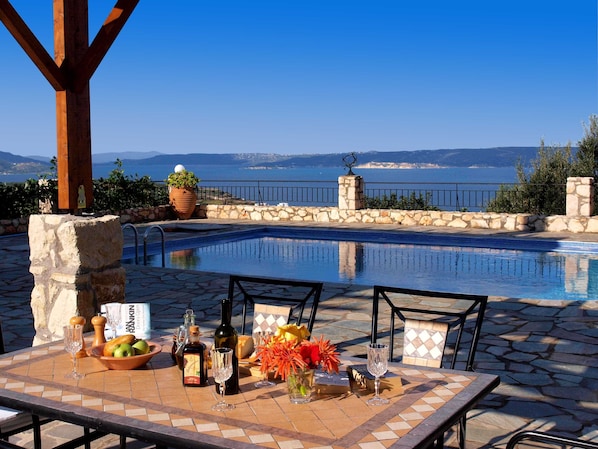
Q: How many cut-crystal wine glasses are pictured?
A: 5